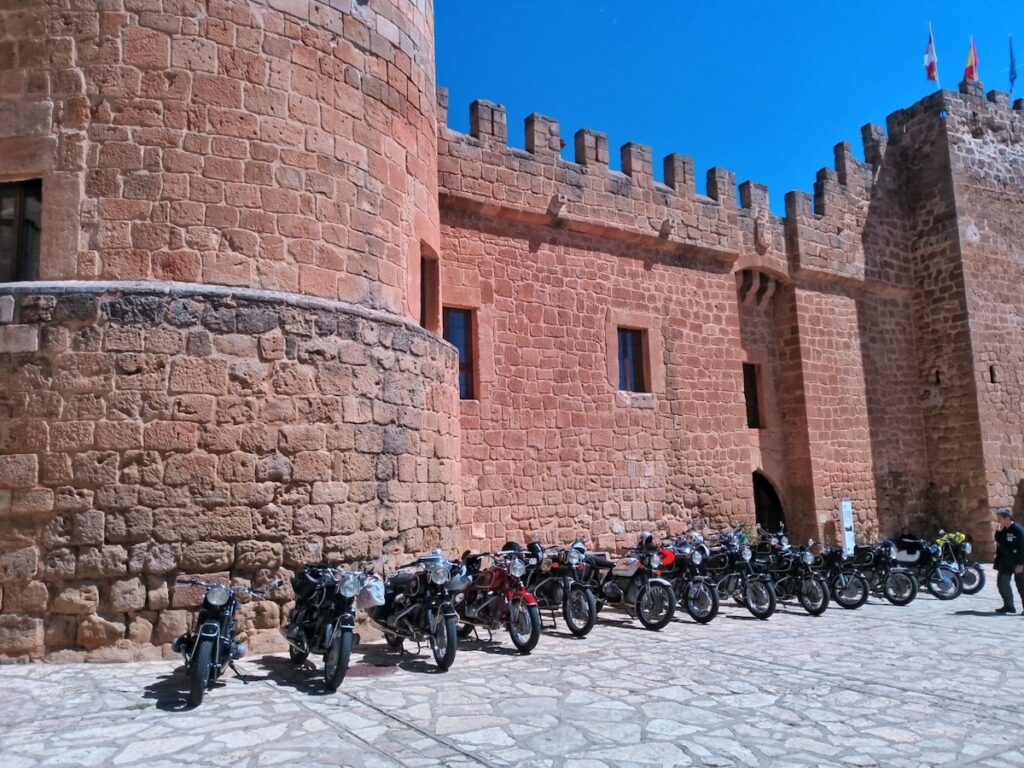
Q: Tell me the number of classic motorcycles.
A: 13